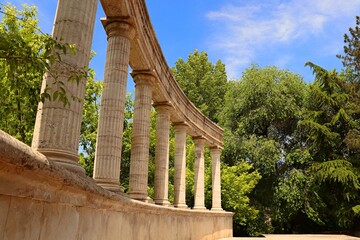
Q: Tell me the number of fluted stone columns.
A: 7